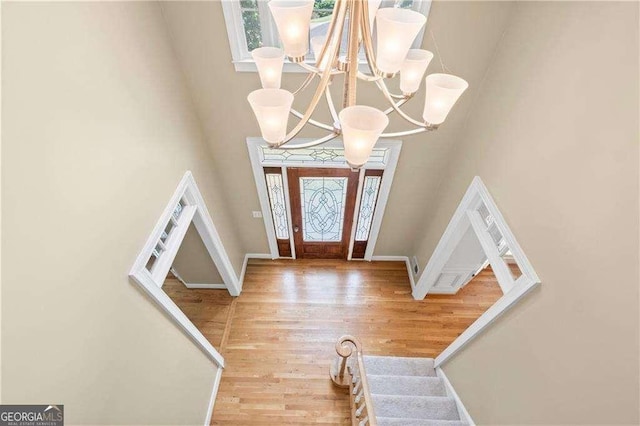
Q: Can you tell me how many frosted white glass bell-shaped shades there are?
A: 9